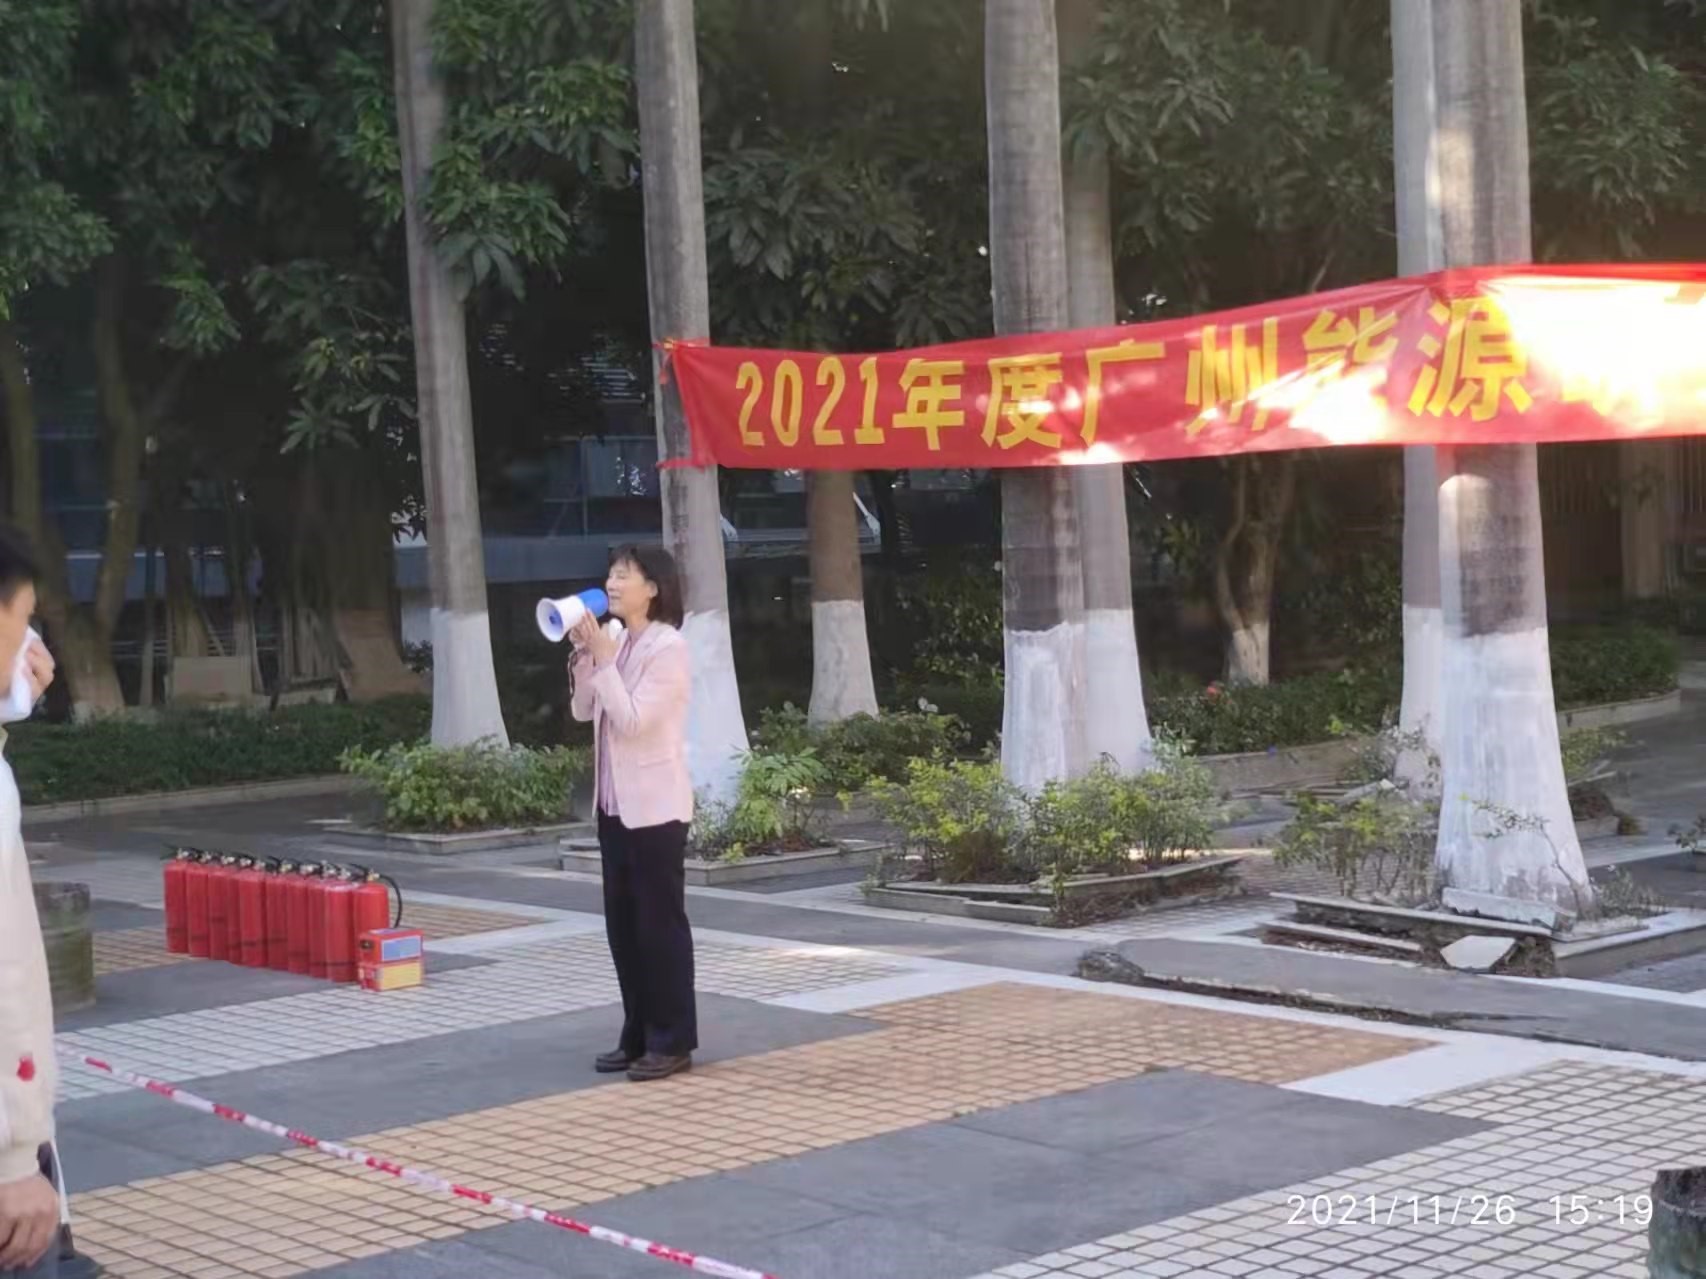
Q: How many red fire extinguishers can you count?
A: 10